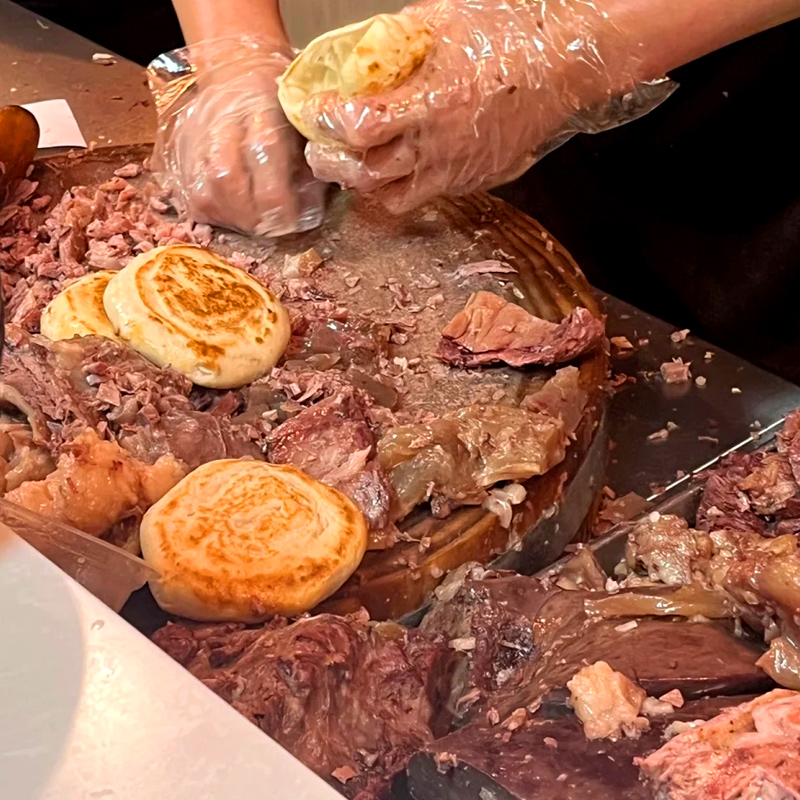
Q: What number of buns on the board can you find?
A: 3